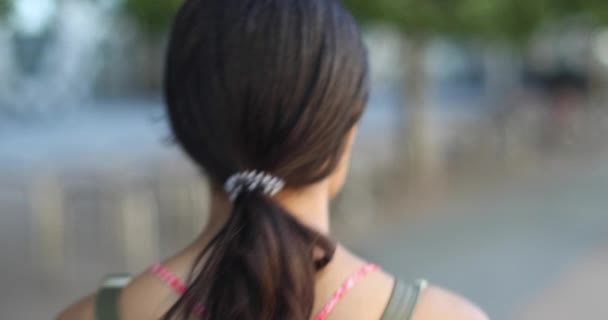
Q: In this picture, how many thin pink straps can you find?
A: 2